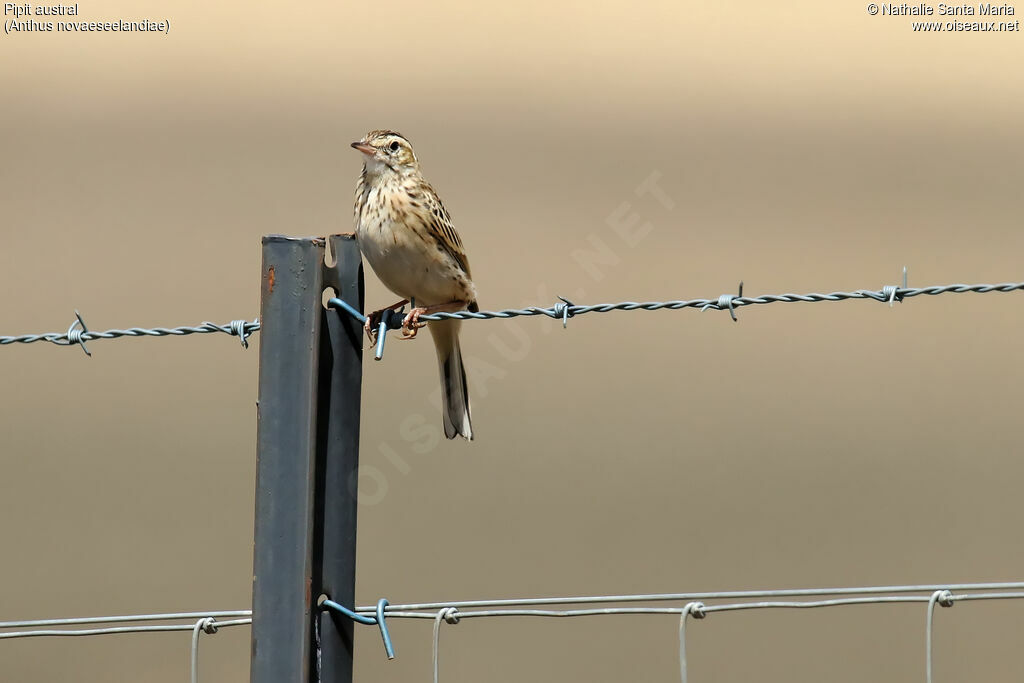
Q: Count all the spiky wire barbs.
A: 5